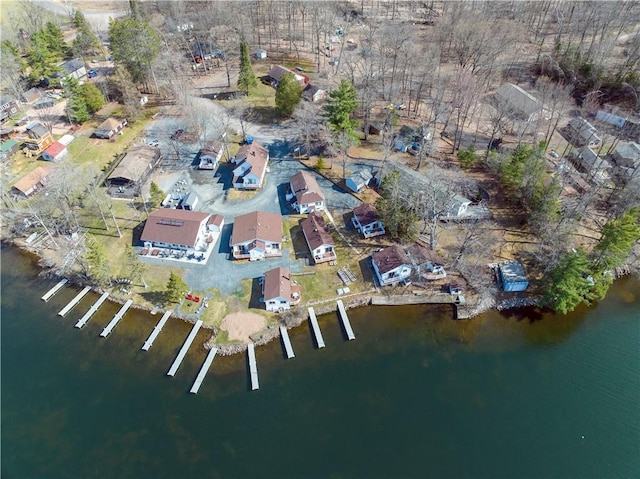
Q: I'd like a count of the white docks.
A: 11